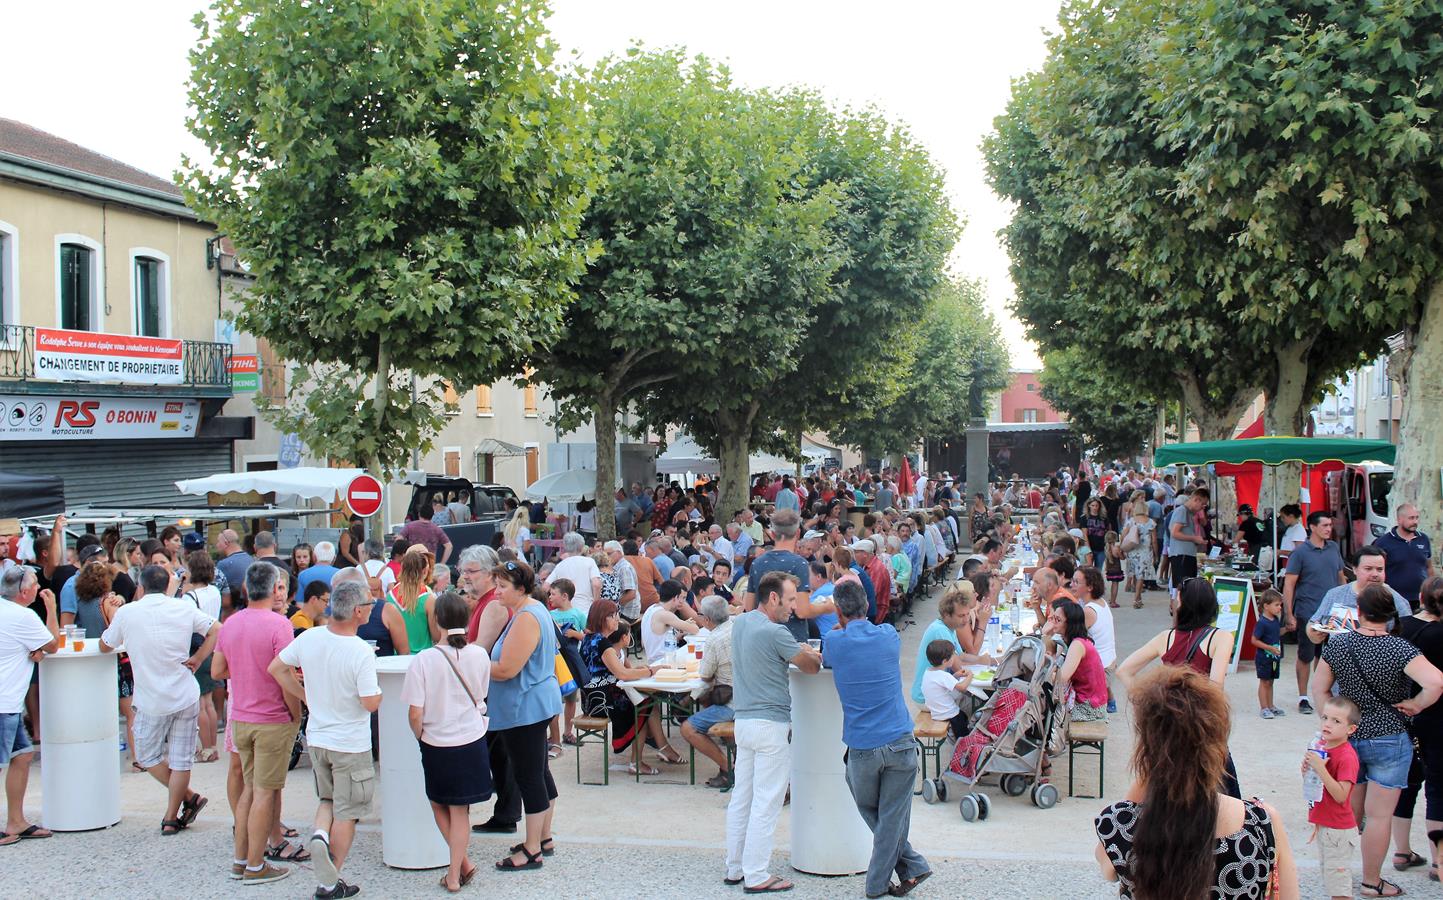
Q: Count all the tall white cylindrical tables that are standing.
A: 3